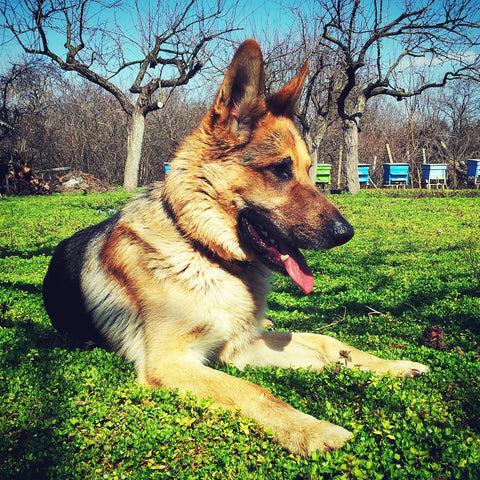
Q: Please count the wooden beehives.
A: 6